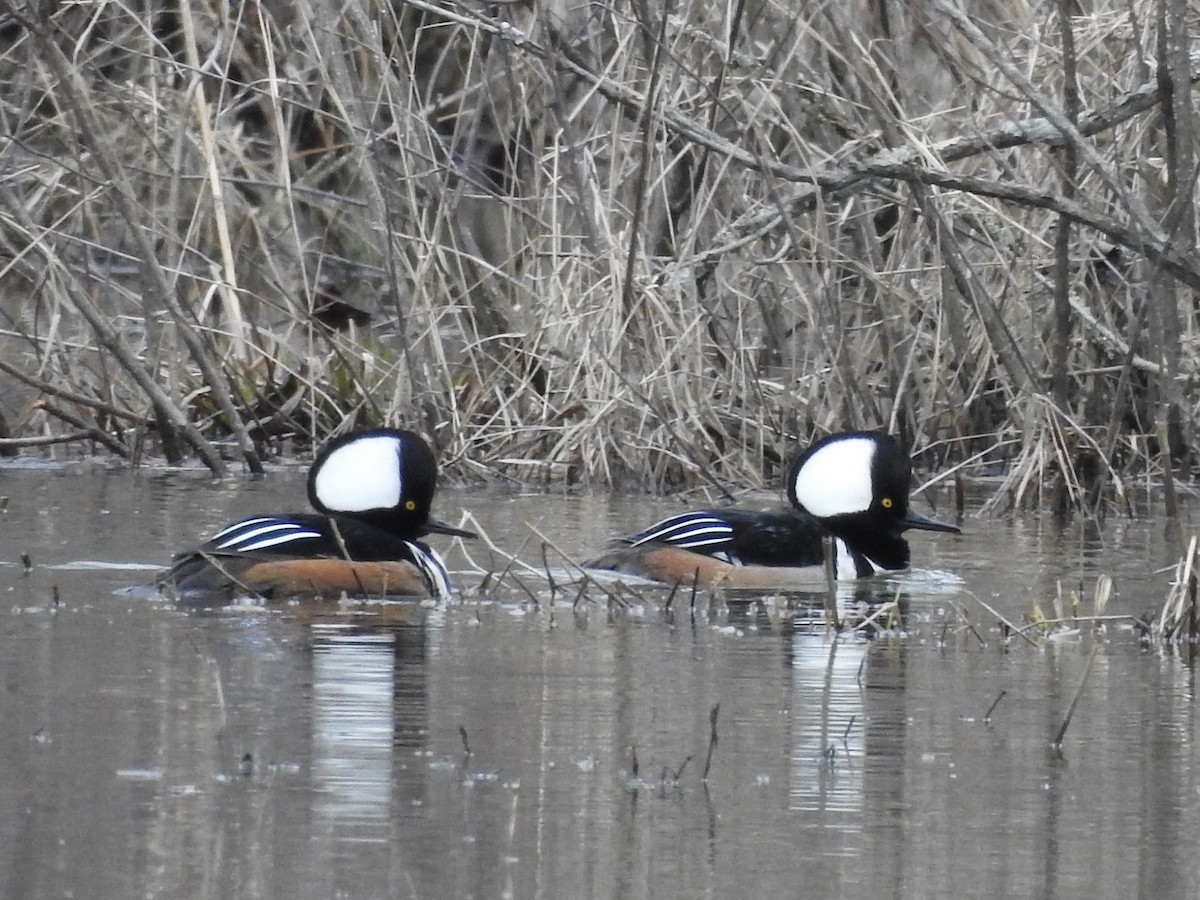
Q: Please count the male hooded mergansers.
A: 2